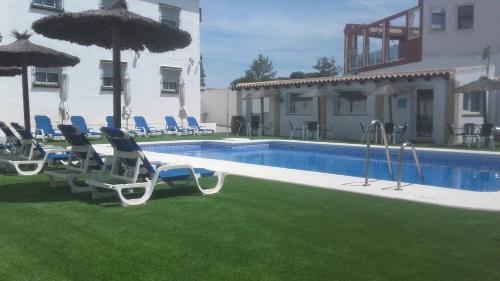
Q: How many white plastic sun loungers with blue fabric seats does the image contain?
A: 10